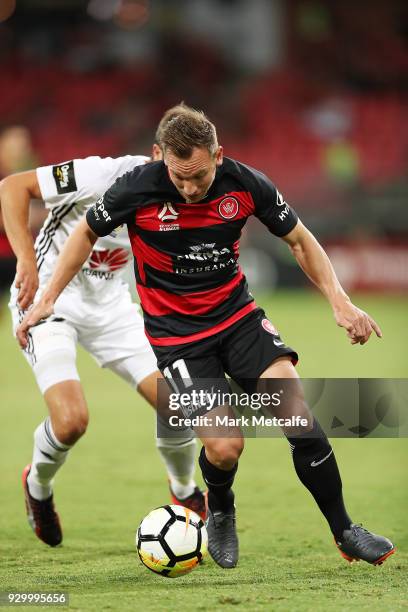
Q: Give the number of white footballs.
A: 1